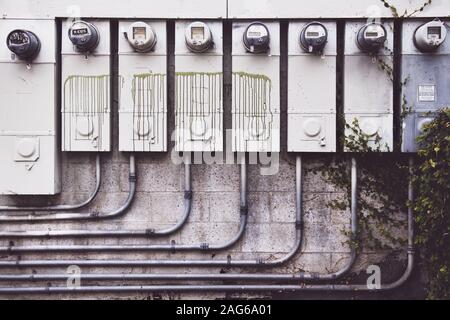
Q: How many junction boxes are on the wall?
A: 8